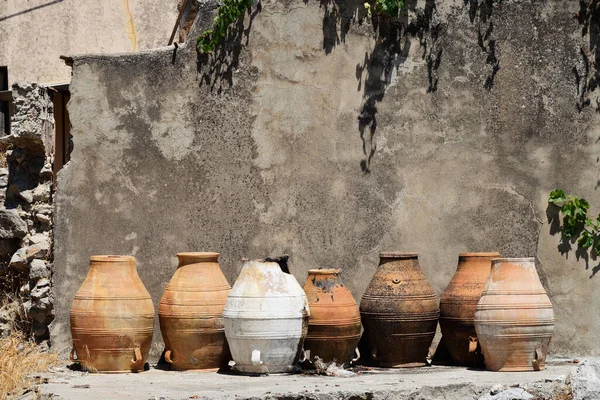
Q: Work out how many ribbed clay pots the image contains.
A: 7